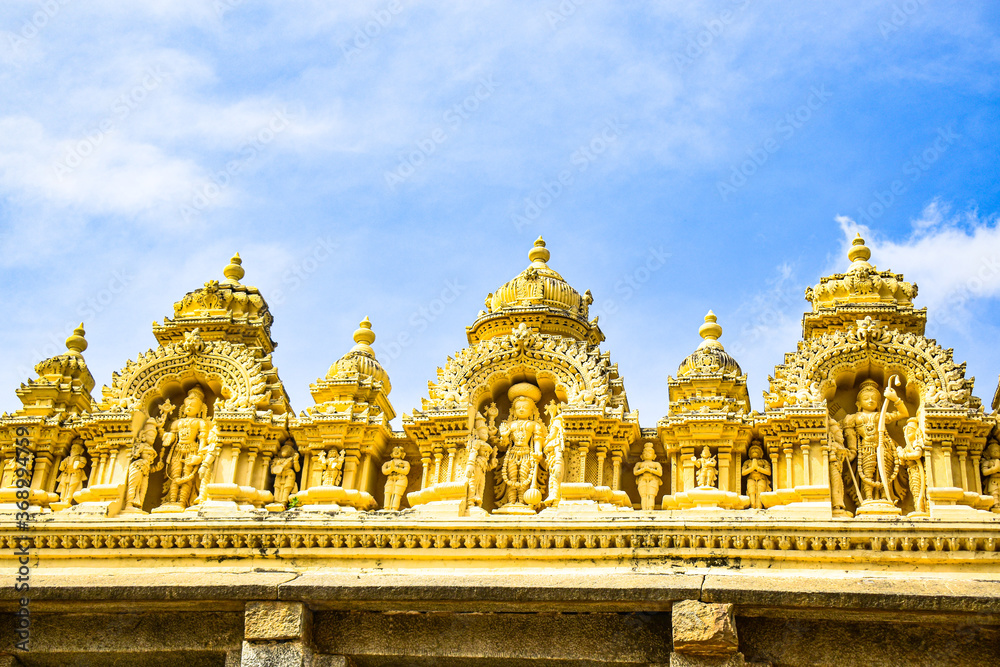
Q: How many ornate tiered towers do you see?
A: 6